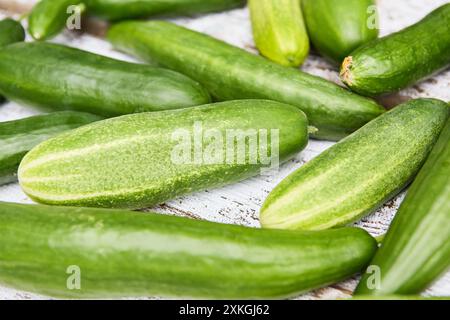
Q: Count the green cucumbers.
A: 13